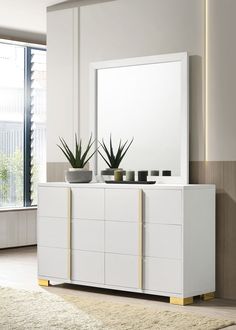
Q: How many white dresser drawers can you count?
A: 6